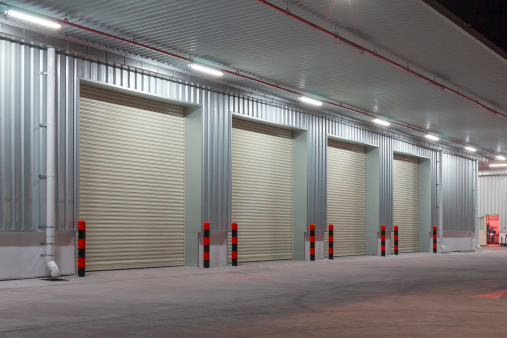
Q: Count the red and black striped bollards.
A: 8